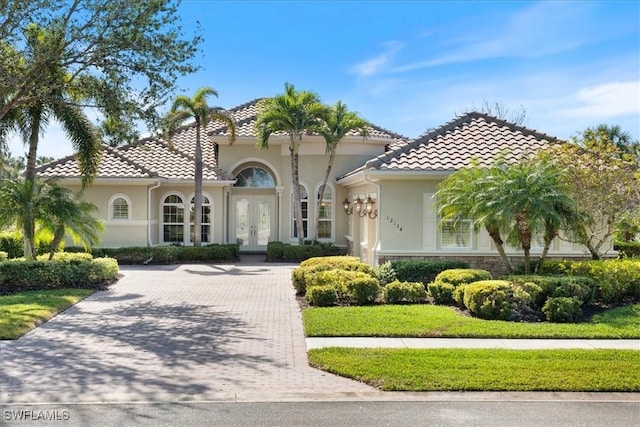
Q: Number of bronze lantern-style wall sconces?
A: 3